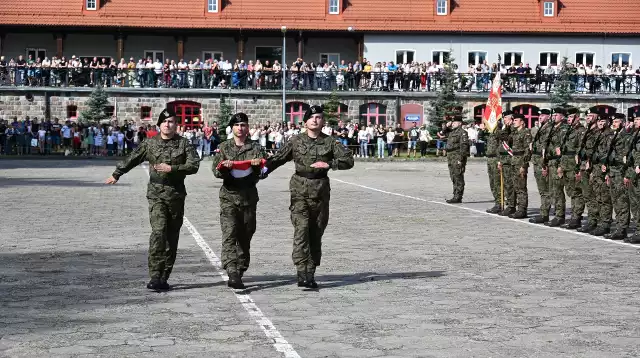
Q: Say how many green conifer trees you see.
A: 5